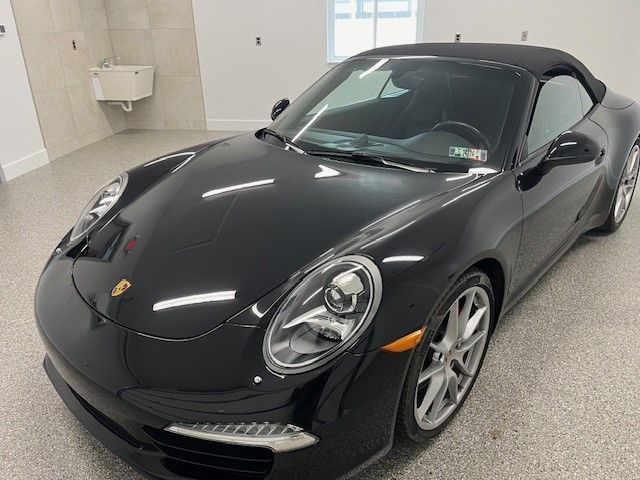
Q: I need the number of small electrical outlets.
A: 4